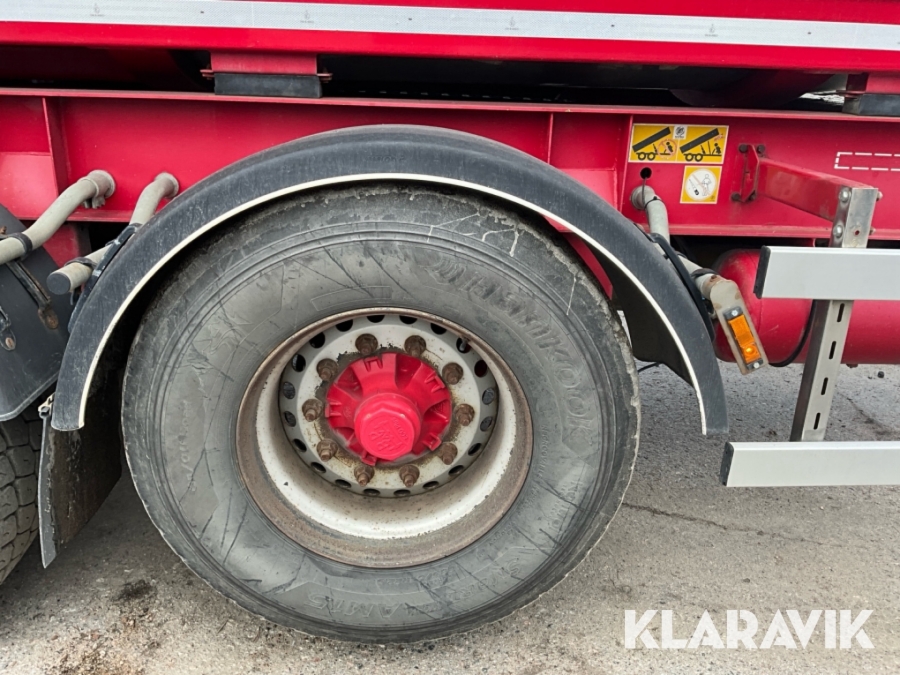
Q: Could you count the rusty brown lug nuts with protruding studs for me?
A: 10